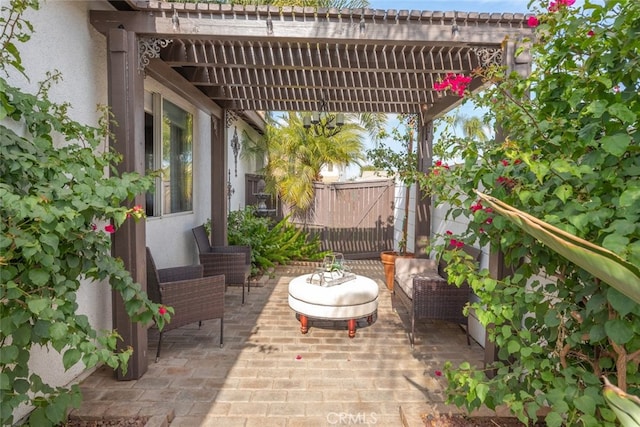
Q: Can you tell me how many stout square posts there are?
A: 4